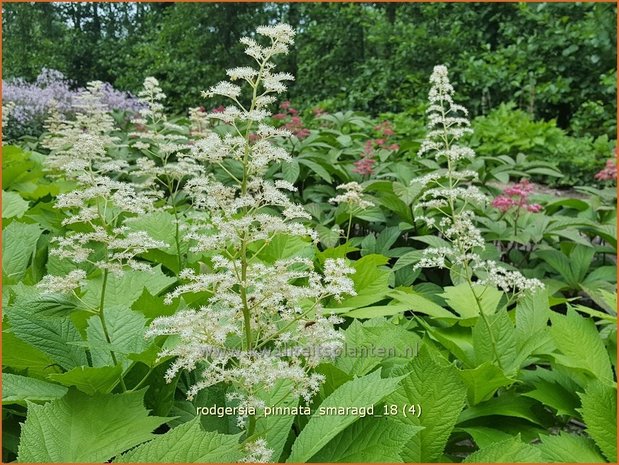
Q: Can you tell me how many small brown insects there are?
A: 2